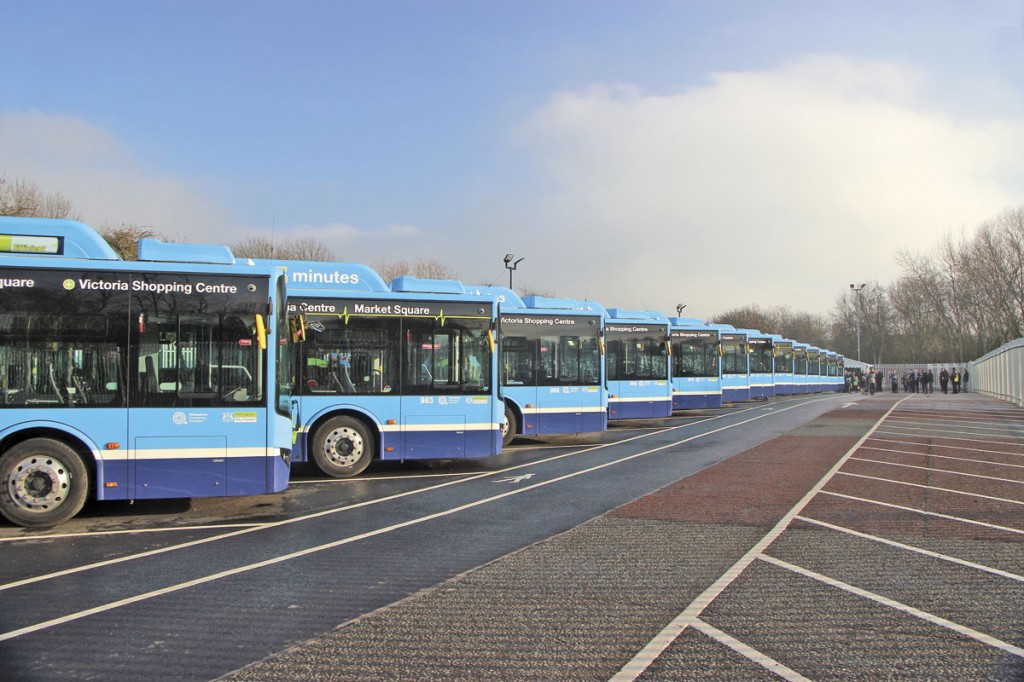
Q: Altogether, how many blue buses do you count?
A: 13